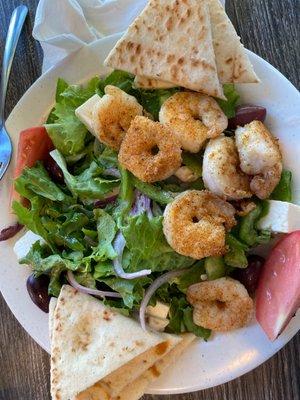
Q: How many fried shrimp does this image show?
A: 7